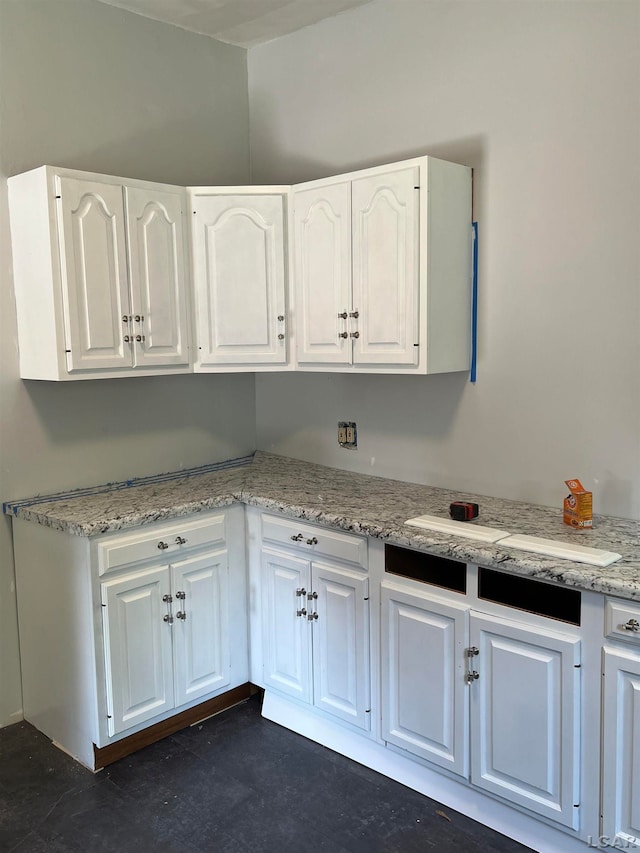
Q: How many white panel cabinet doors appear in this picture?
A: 12